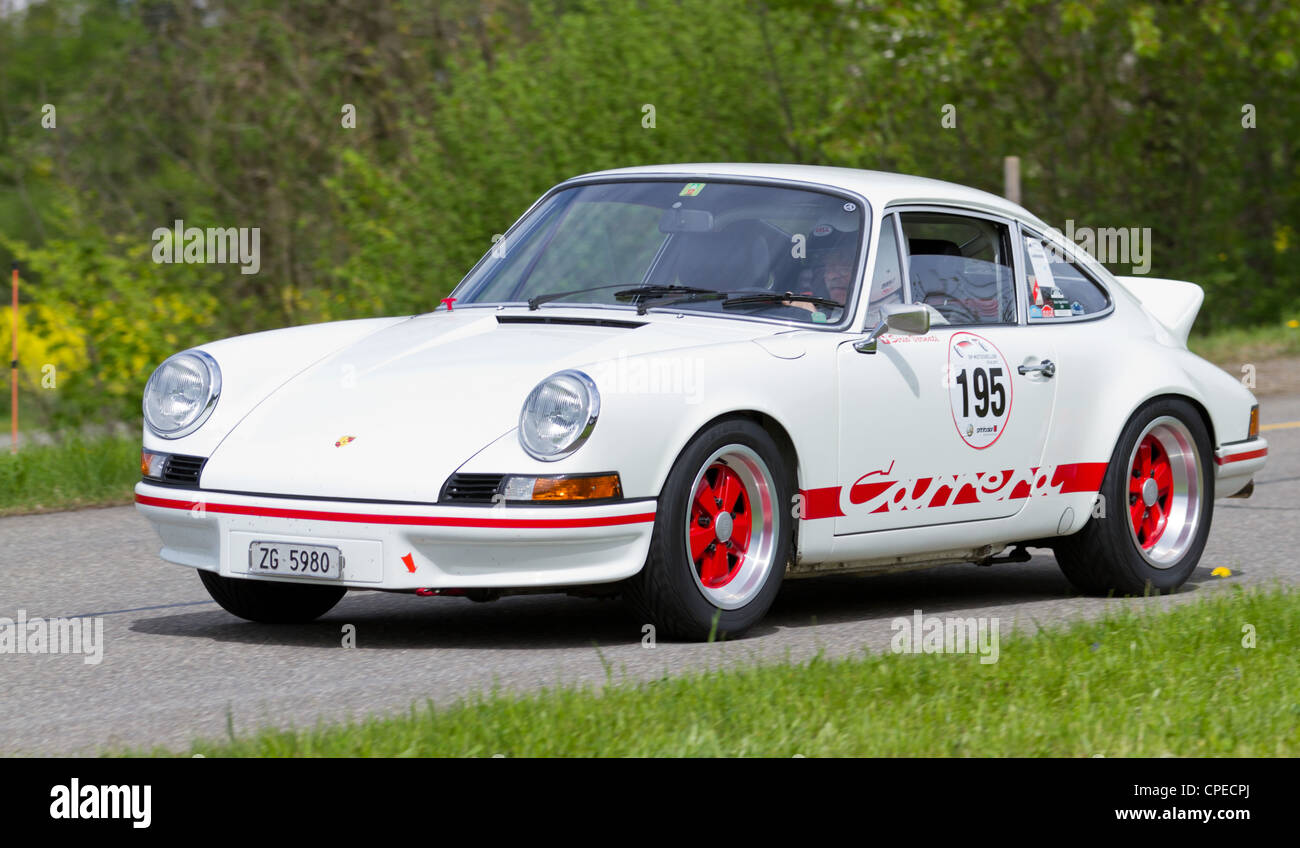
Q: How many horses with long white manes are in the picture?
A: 0